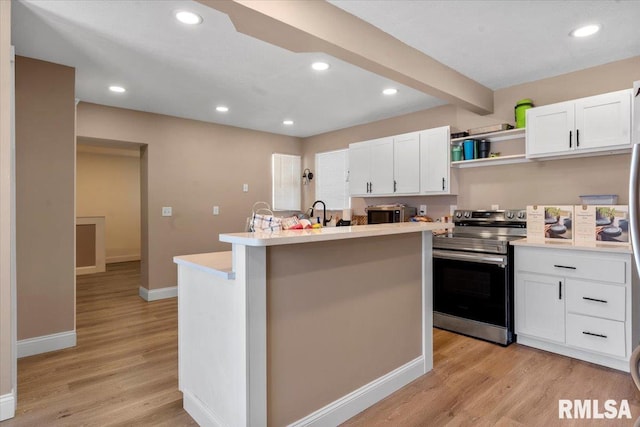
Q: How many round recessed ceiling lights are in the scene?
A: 7